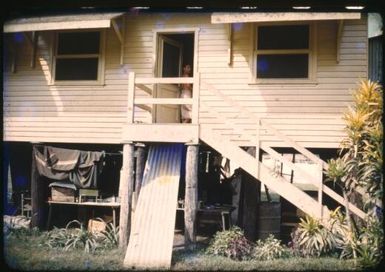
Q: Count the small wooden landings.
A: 1